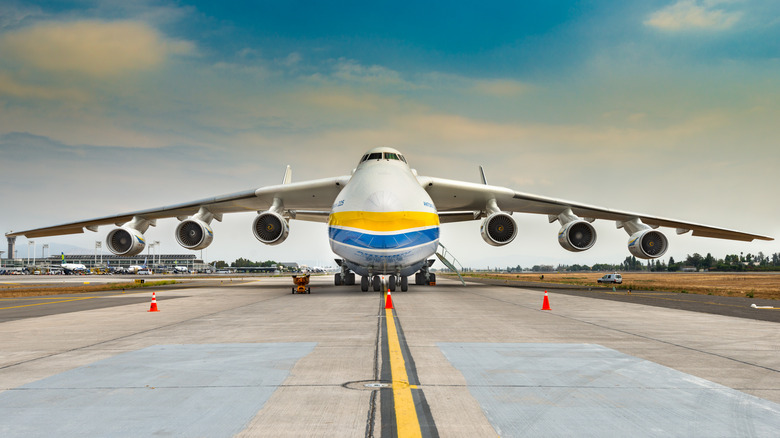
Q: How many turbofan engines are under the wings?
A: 6